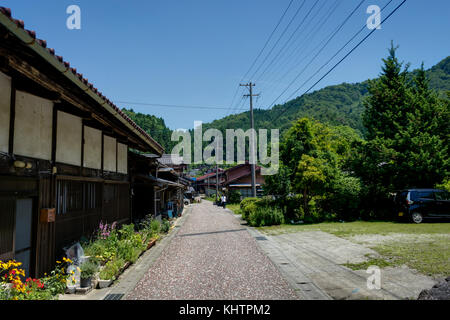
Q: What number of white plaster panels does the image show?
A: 6